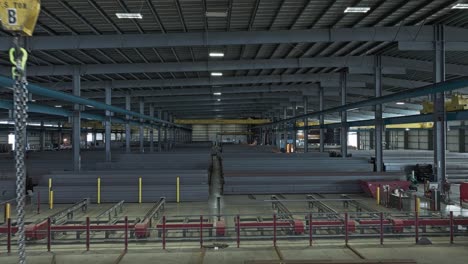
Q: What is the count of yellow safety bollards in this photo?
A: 8